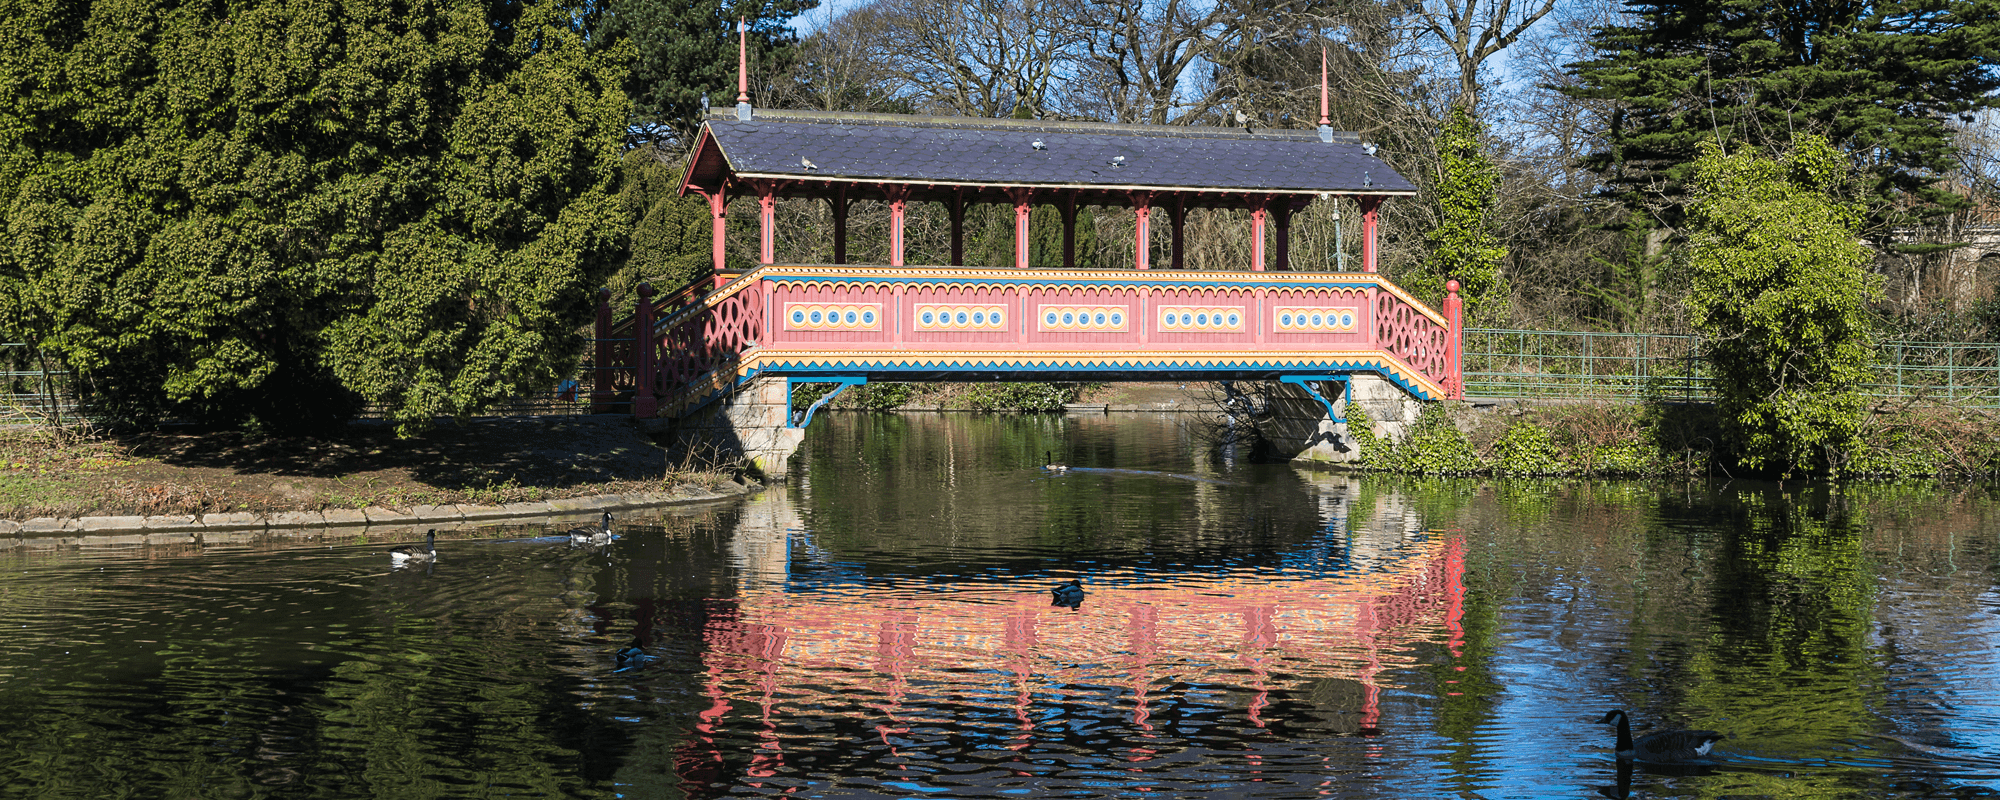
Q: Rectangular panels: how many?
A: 5